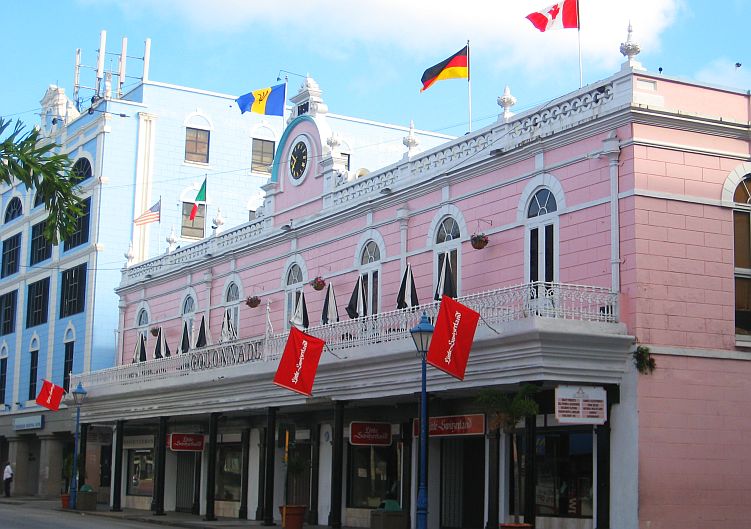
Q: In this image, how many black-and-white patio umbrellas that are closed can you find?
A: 10